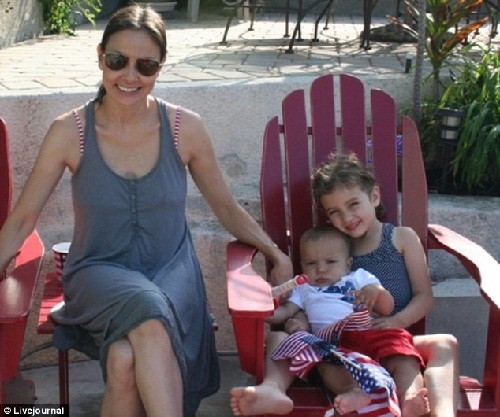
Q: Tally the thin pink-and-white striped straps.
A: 2